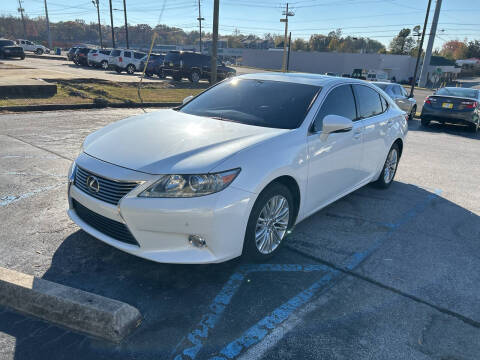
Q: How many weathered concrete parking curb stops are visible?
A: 1